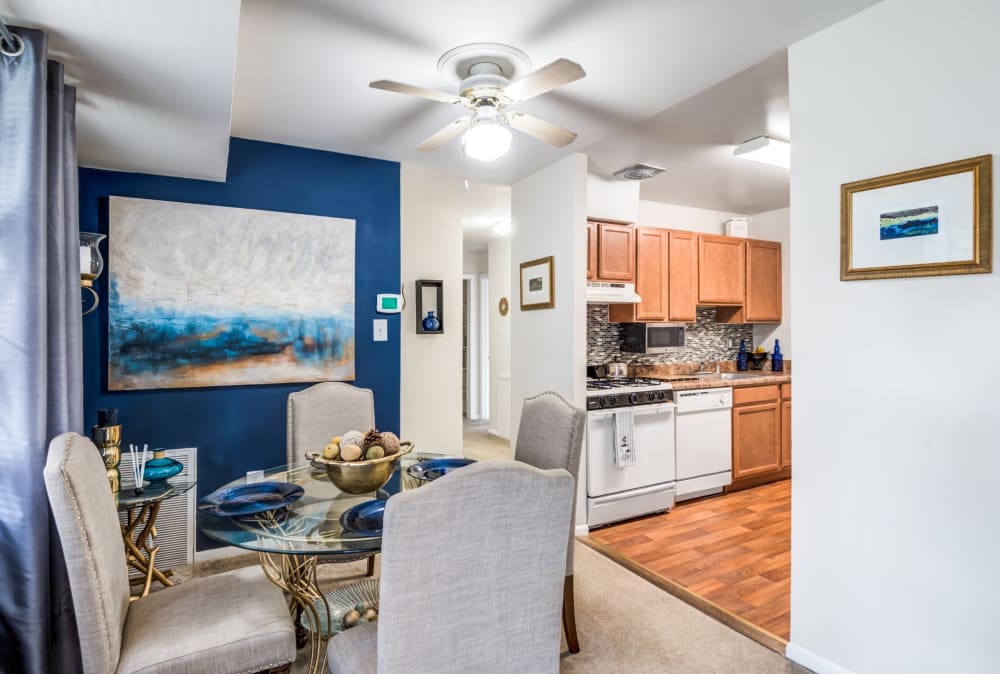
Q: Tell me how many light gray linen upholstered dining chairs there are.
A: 4